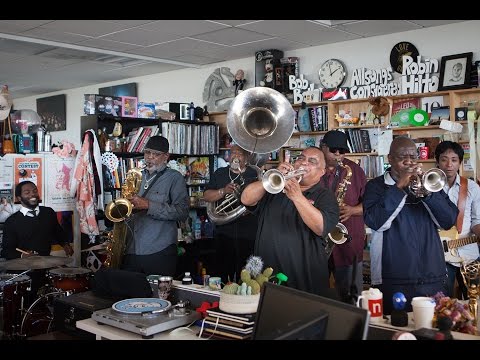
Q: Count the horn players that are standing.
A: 5